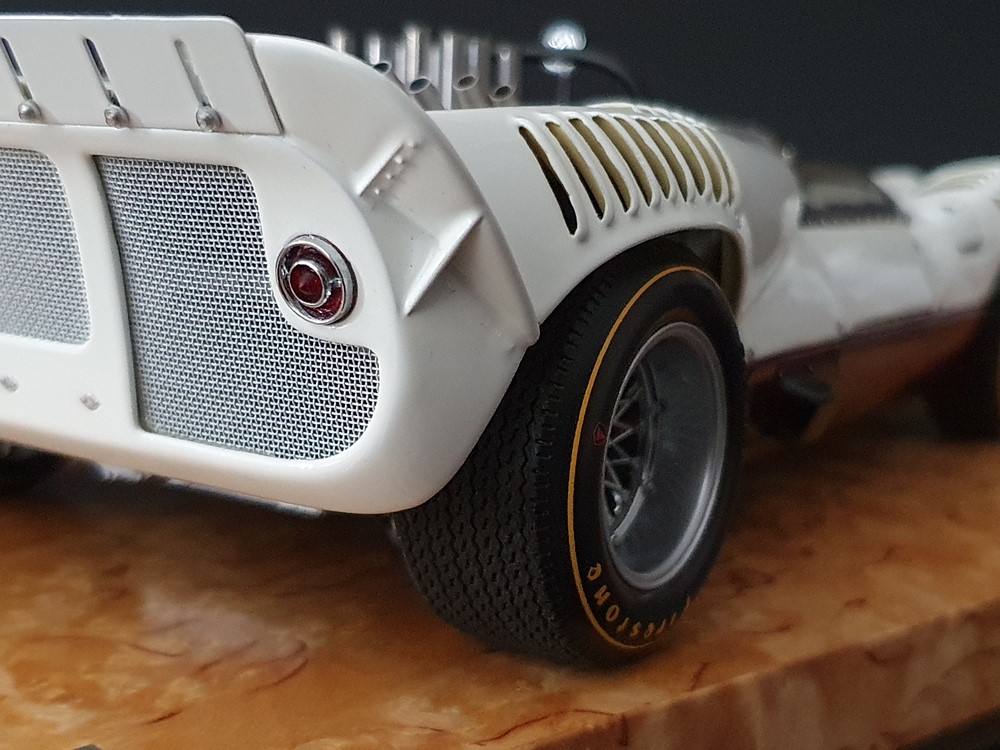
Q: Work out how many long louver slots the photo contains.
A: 9